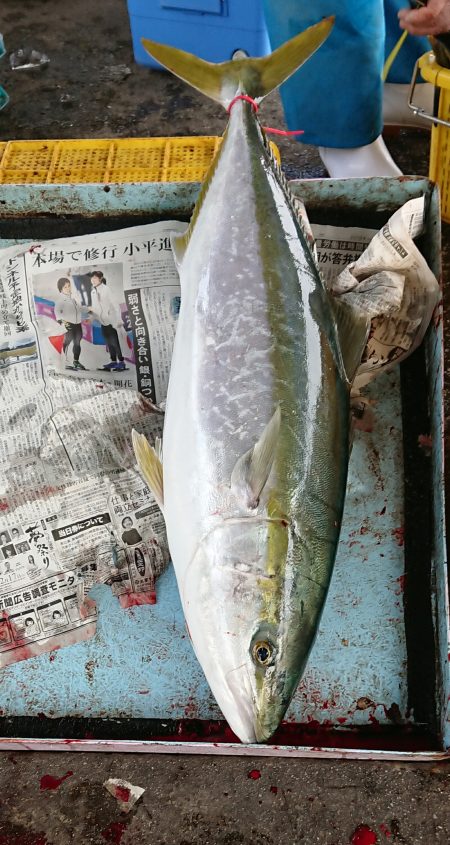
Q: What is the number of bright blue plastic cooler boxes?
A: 1